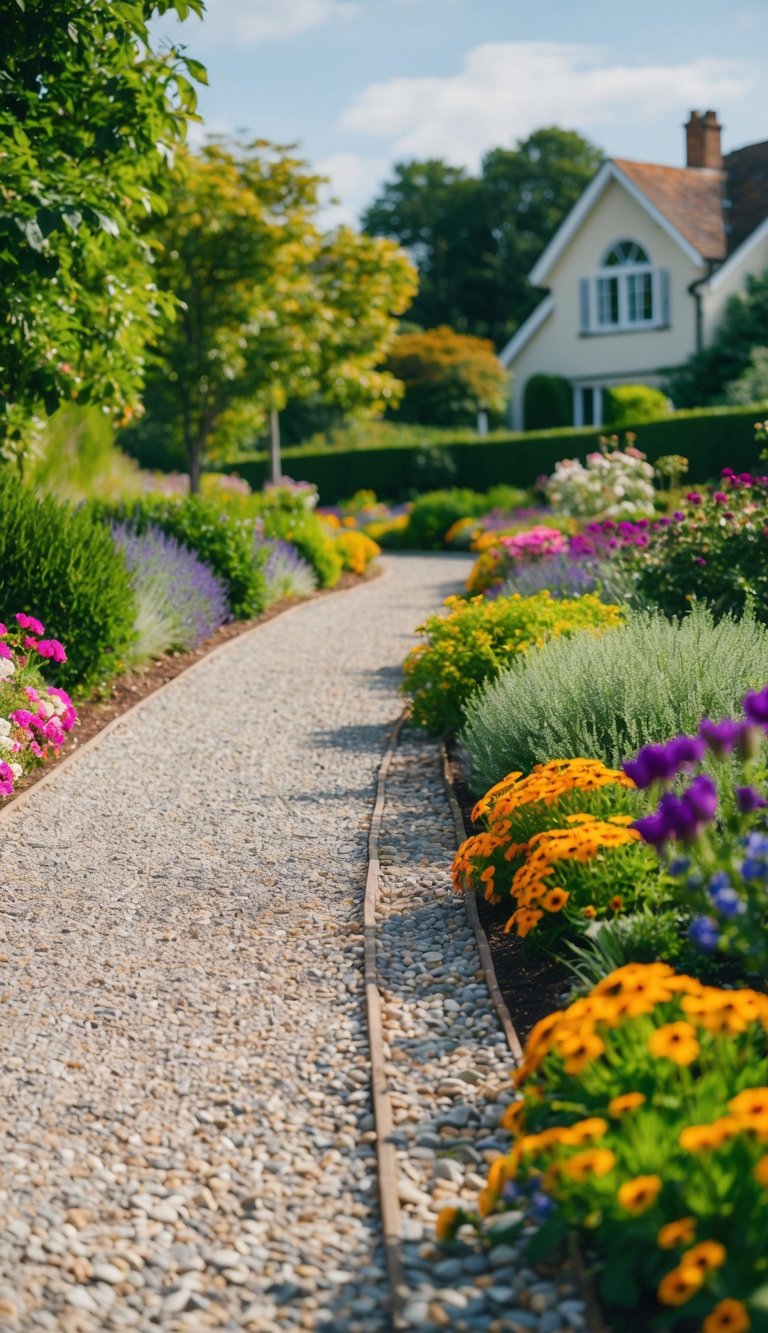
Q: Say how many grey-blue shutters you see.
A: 2